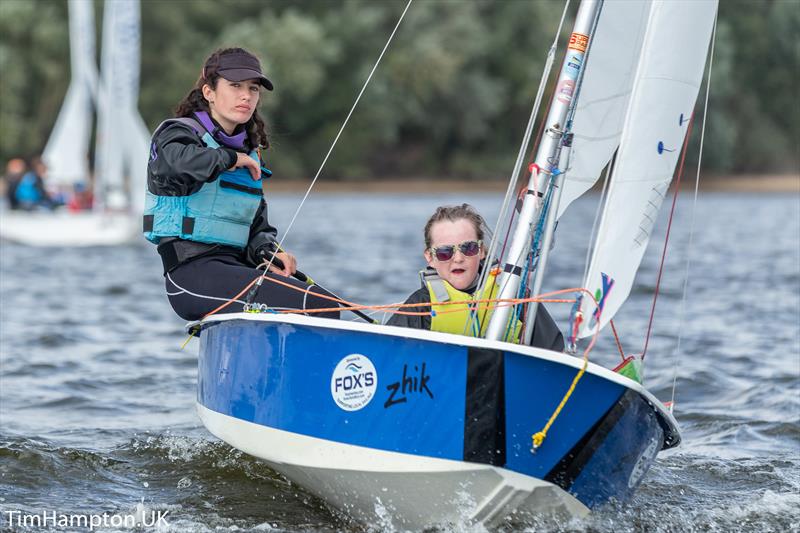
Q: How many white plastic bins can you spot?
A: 0